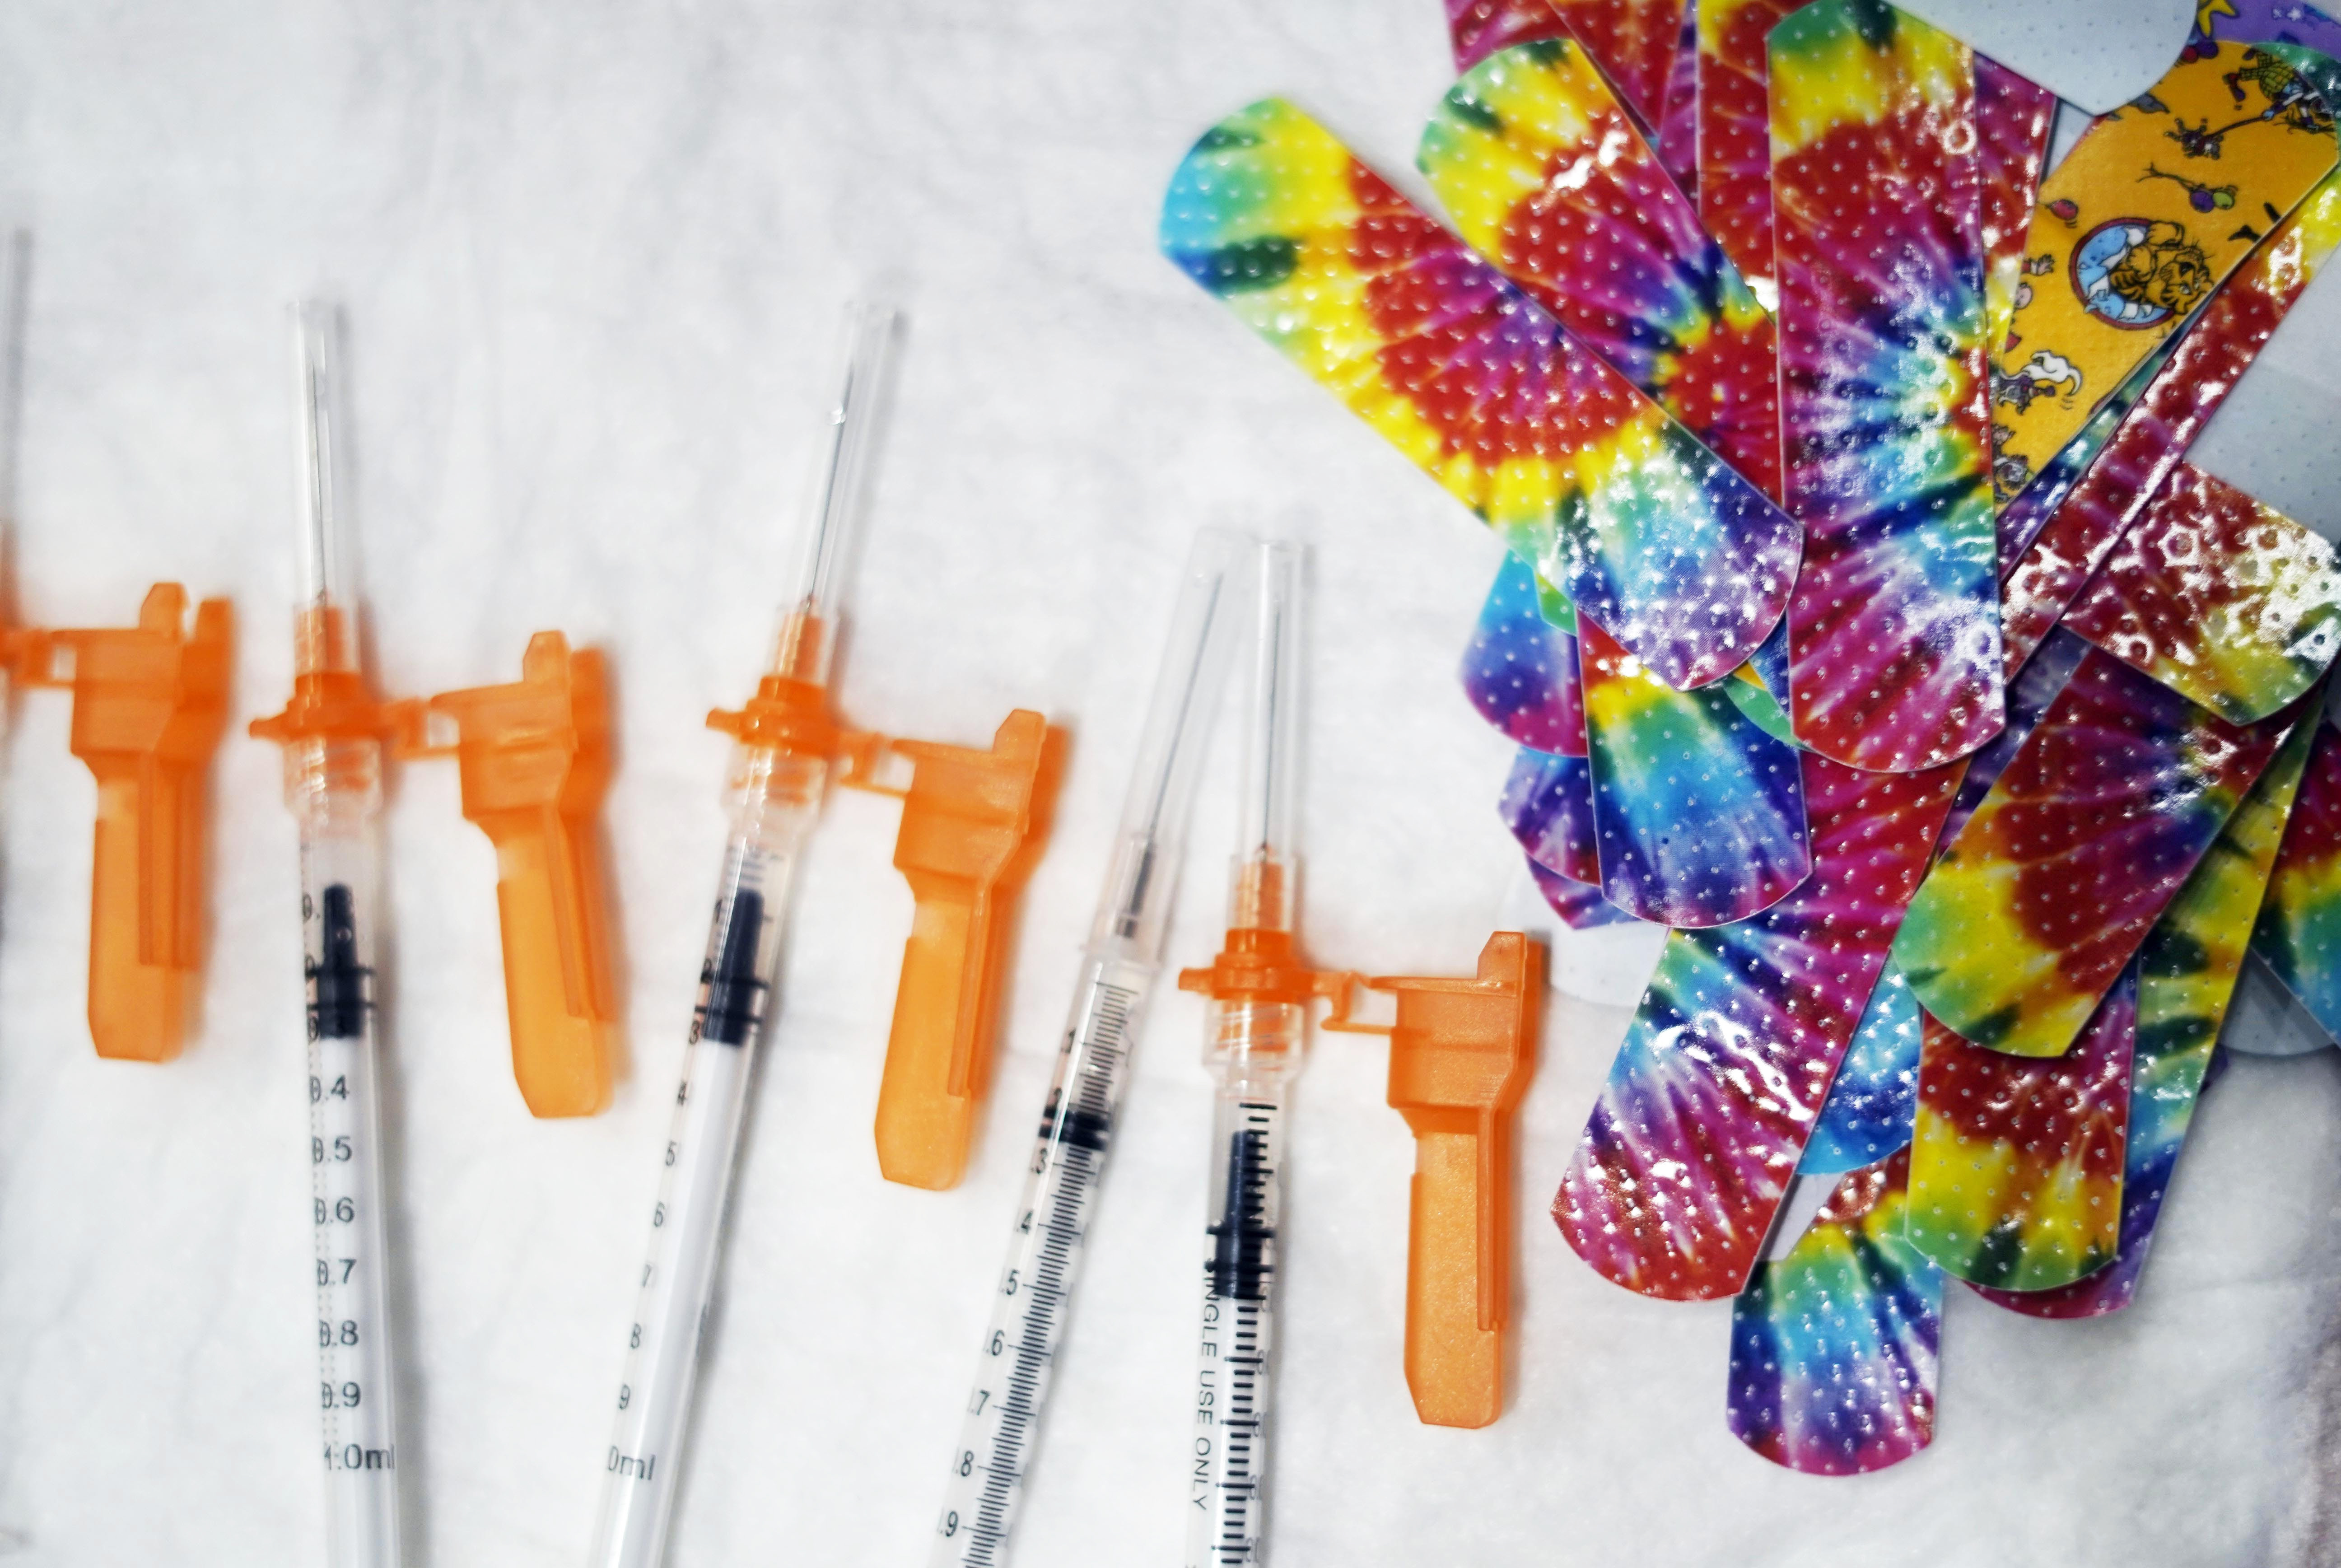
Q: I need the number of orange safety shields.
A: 4